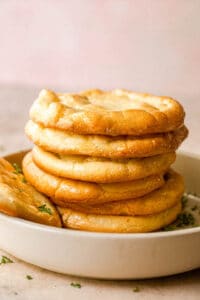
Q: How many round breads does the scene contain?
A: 7